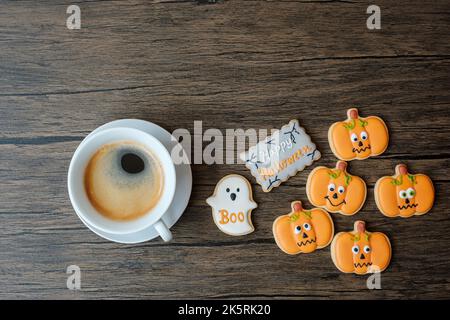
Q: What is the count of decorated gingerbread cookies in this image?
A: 7